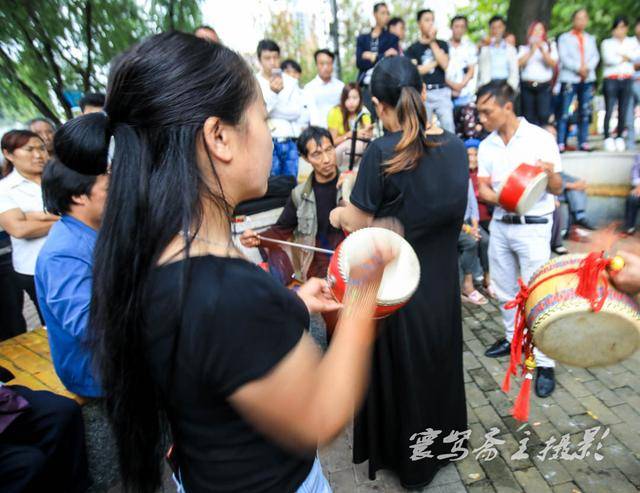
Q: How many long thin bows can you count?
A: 1